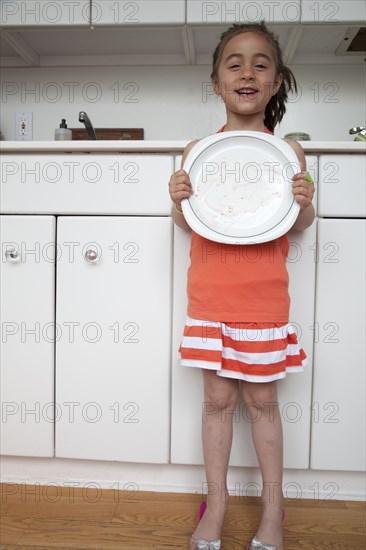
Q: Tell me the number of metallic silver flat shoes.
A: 2